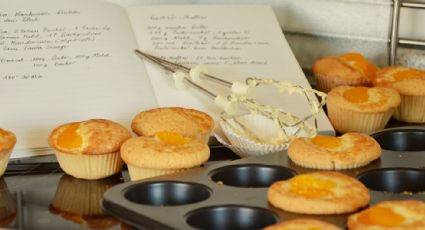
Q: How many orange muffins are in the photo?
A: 11